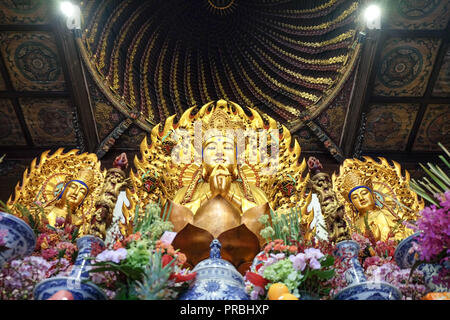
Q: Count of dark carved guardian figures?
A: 2